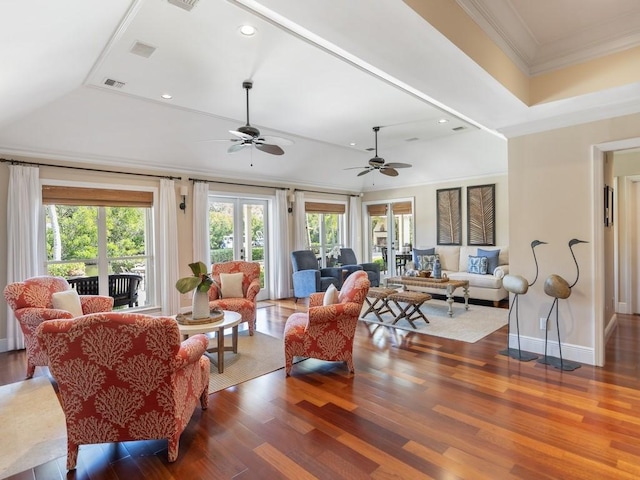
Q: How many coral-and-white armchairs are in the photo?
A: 4